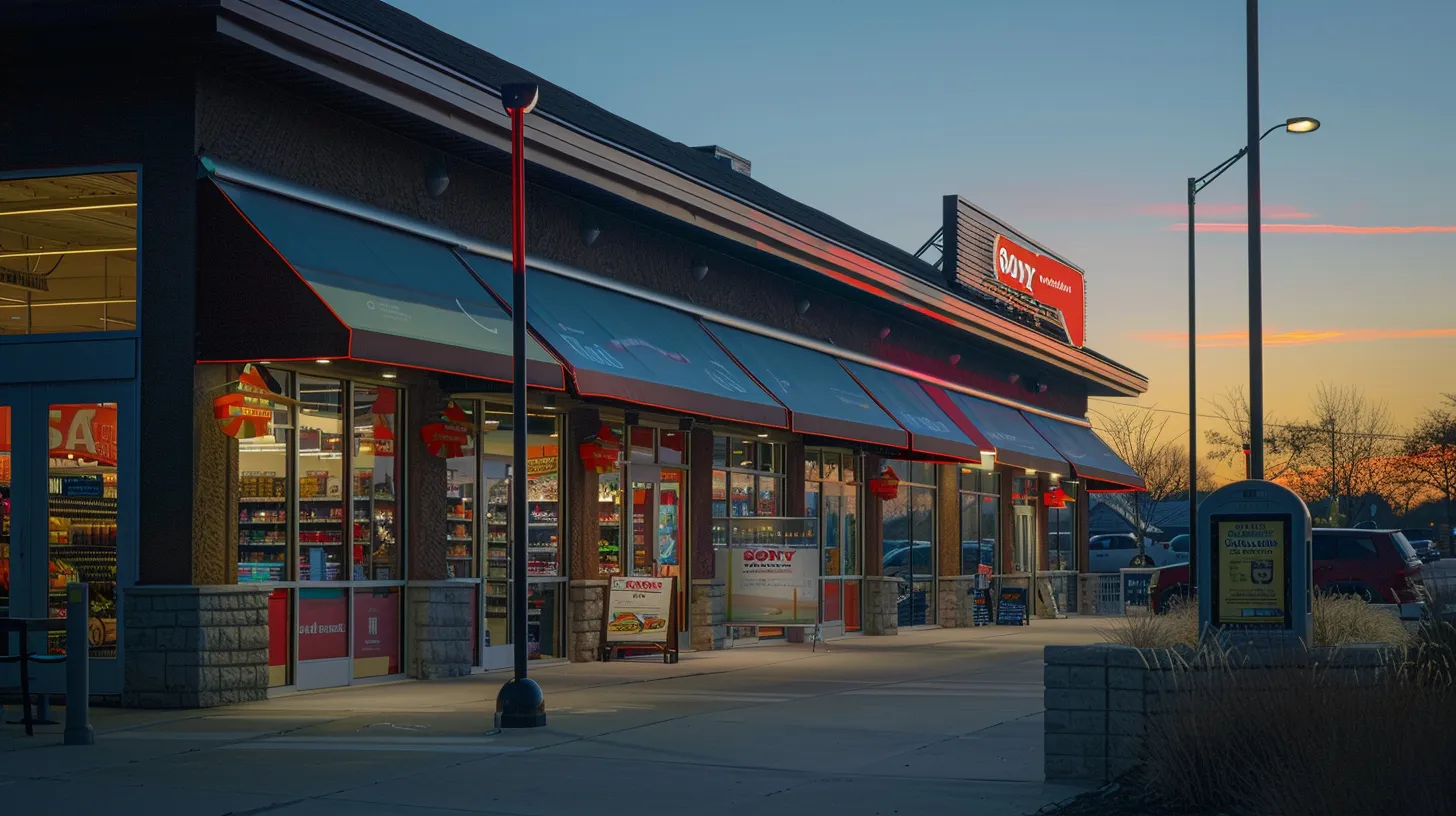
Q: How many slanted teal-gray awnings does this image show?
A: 6